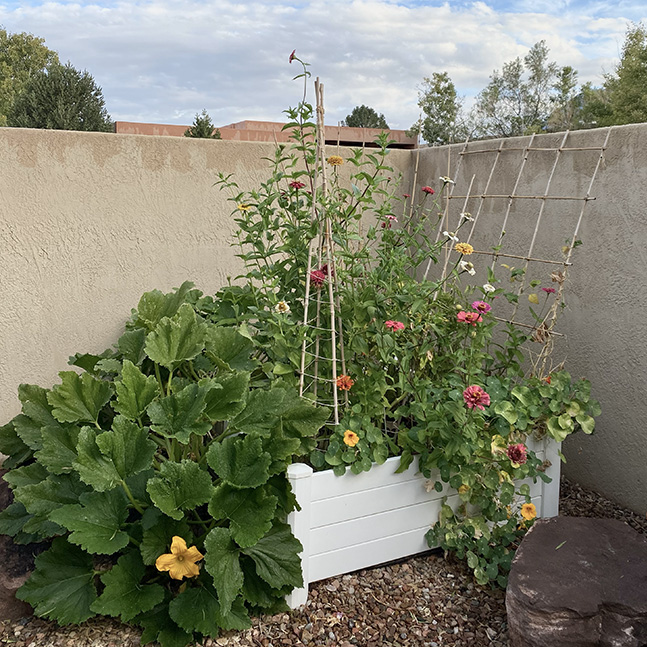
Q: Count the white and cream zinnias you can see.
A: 6